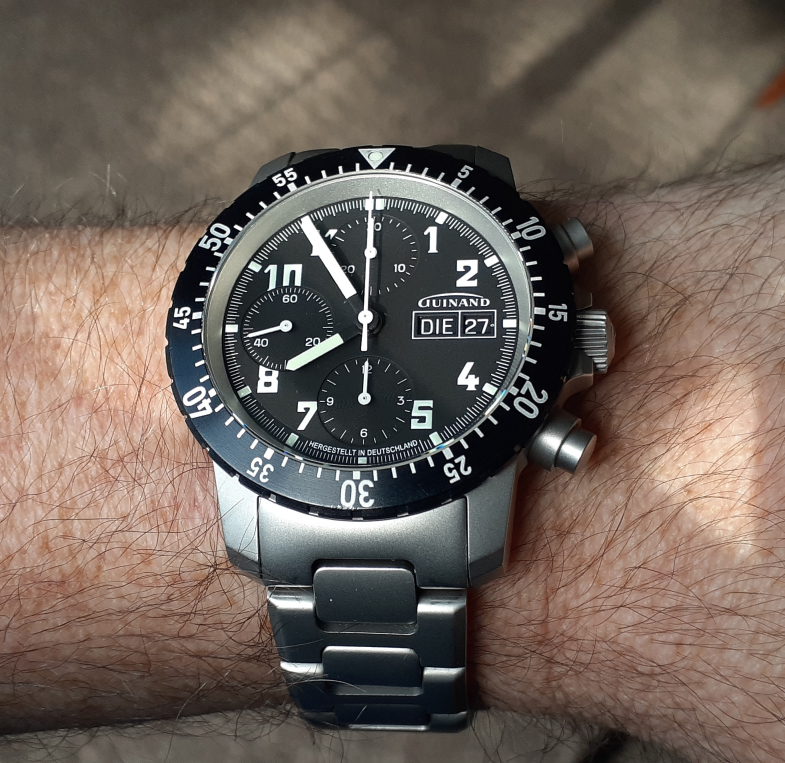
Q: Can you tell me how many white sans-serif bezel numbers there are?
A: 11